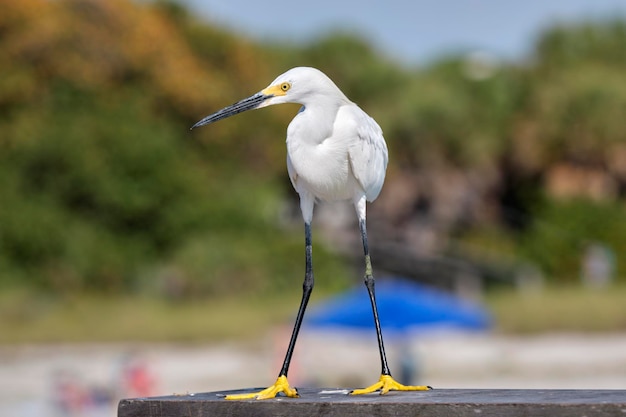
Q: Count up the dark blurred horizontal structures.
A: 1